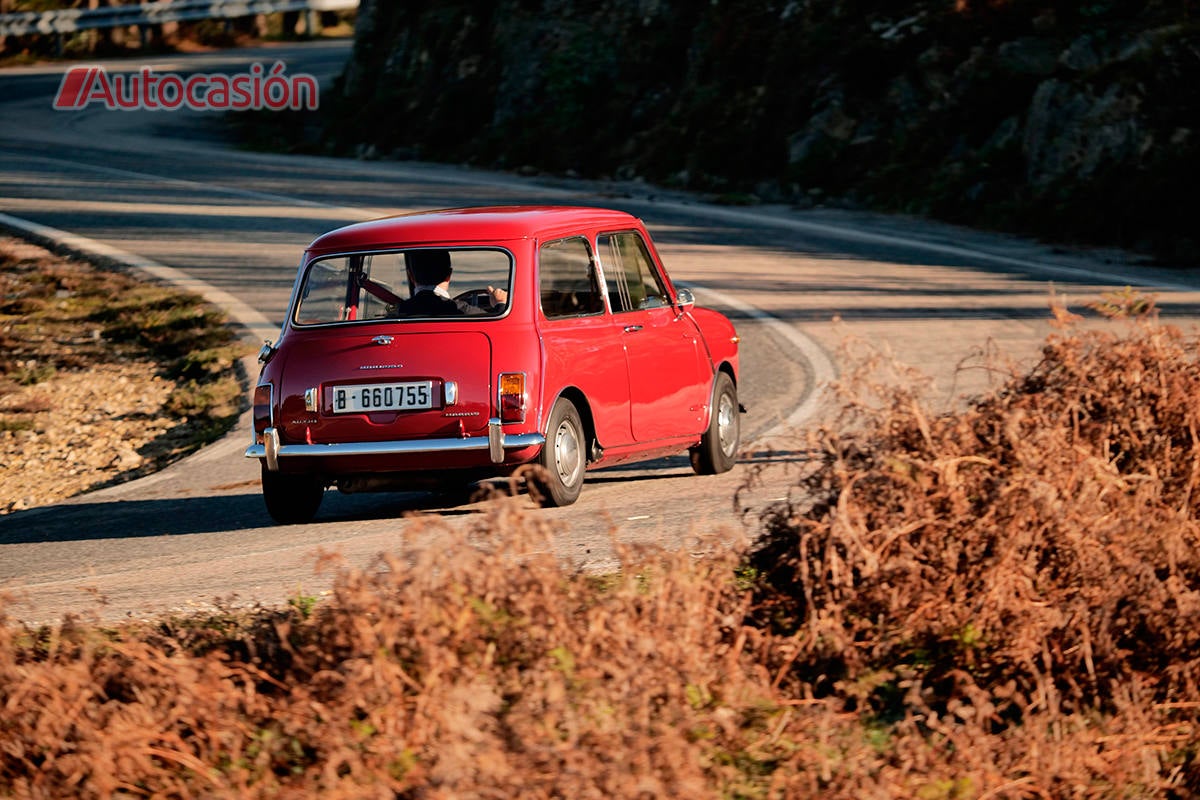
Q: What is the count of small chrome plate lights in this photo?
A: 2